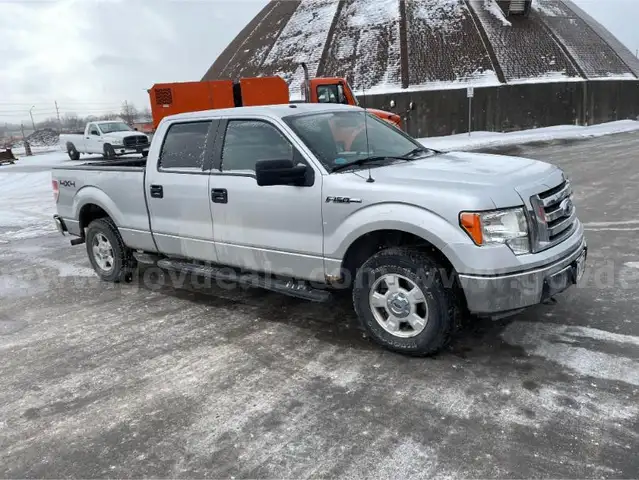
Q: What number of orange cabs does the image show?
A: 1